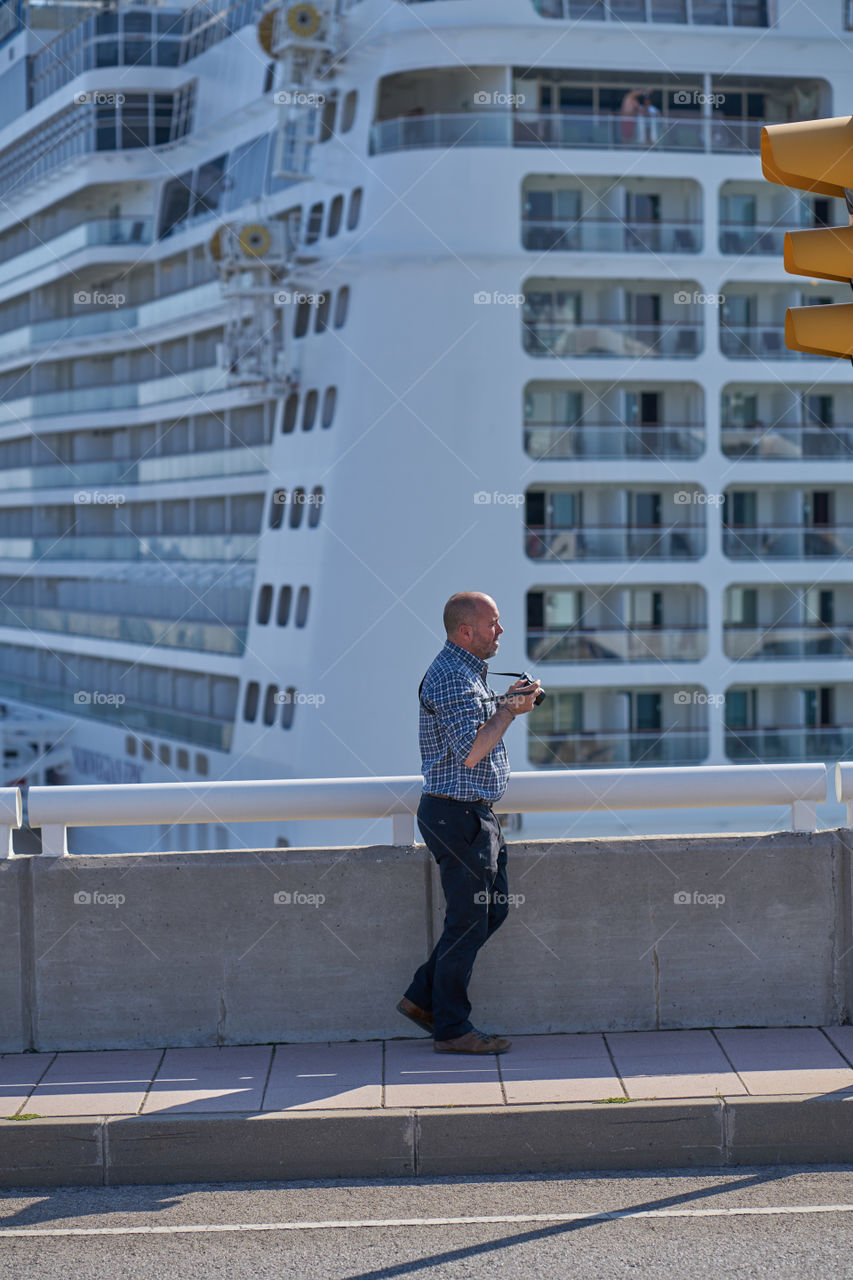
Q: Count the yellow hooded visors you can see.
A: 3